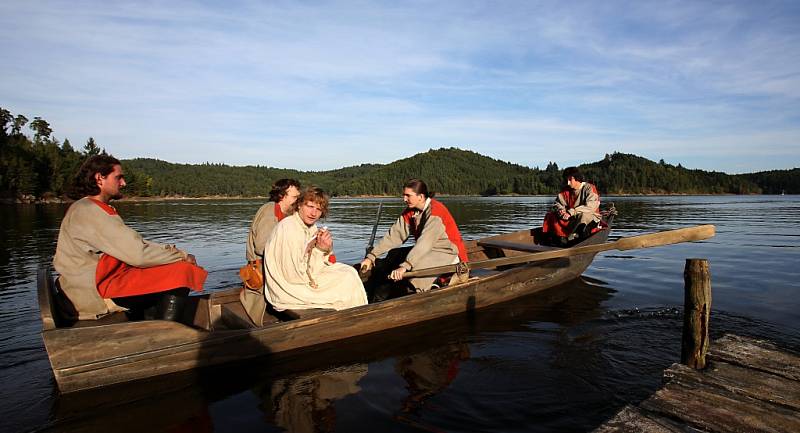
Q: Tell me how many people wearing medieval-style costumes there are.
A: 5